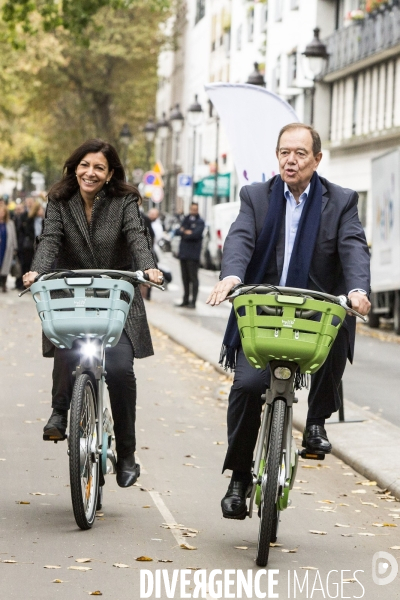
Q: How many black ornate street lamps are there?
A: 7